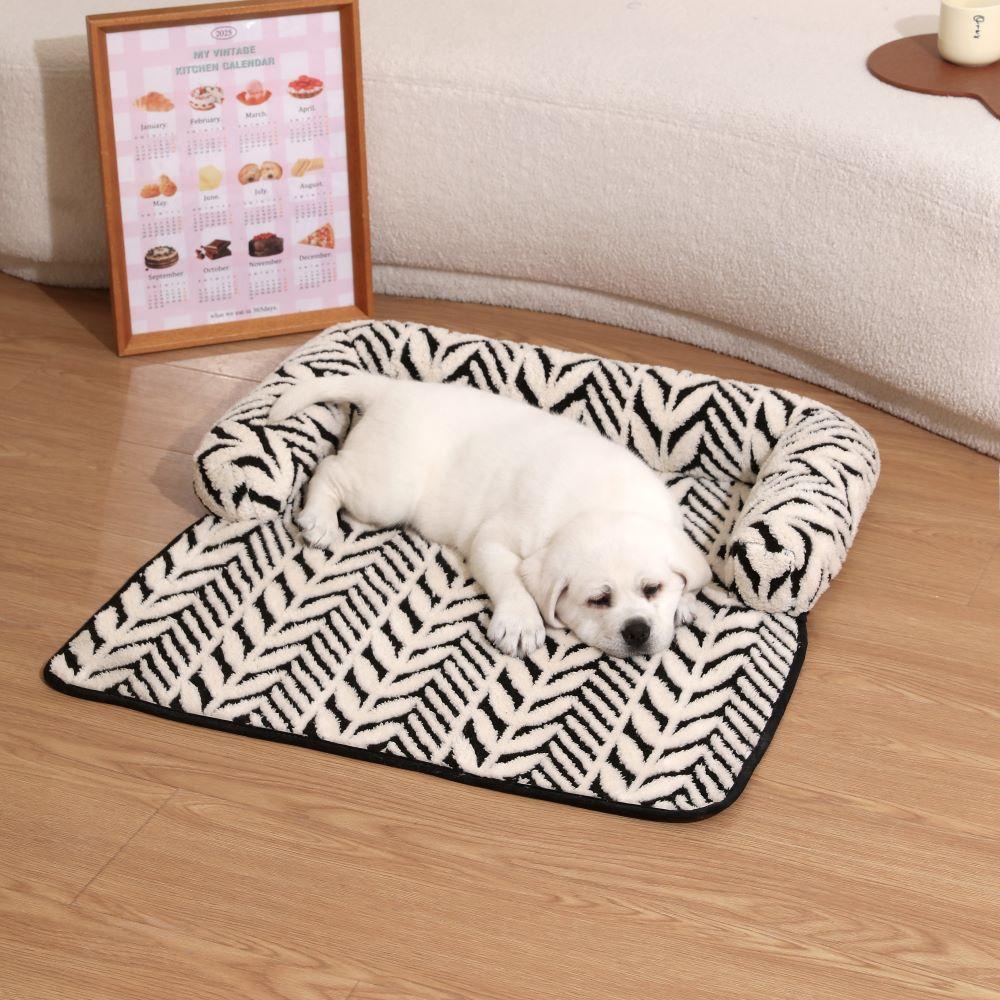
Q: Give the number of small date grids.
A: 12